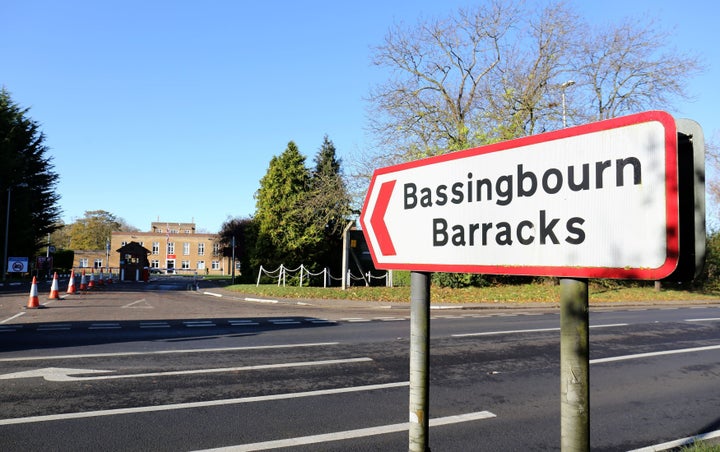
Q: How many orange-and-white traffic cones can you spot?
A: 7